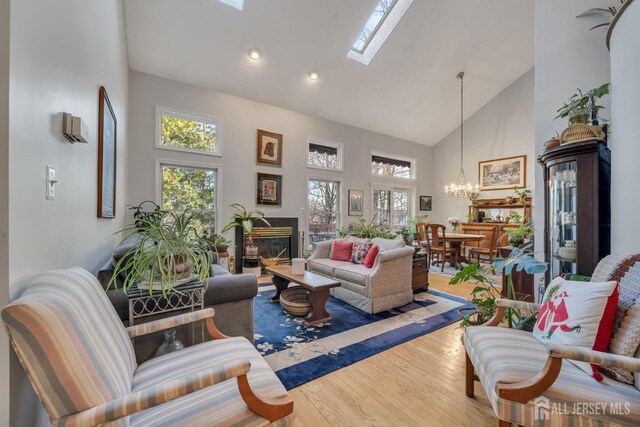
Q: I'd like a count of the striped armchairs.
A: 2